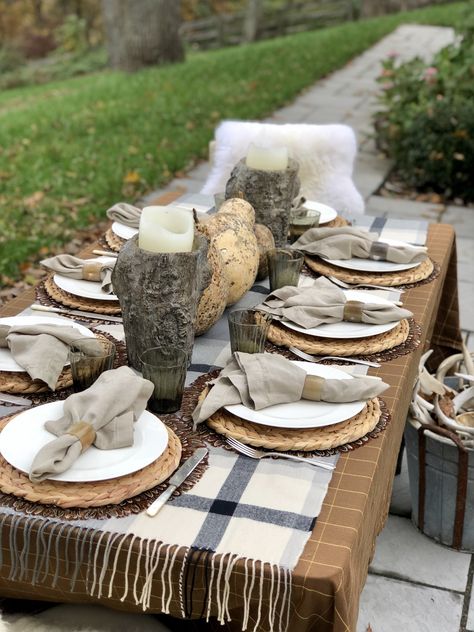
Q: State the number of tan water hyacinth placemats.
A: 8